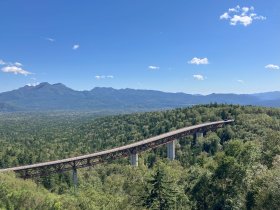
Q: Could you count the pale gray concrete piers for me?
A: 4